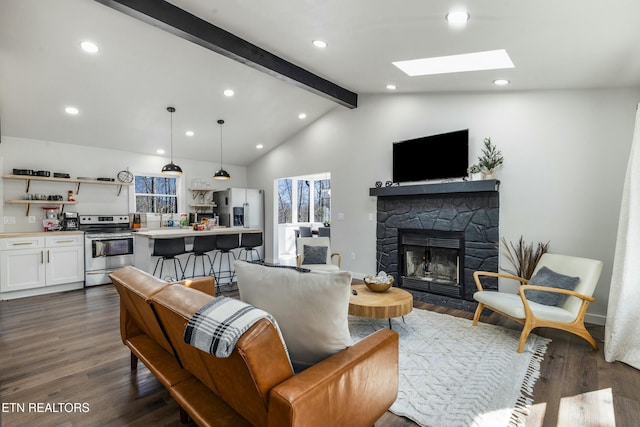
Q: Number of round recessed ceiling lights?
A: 11